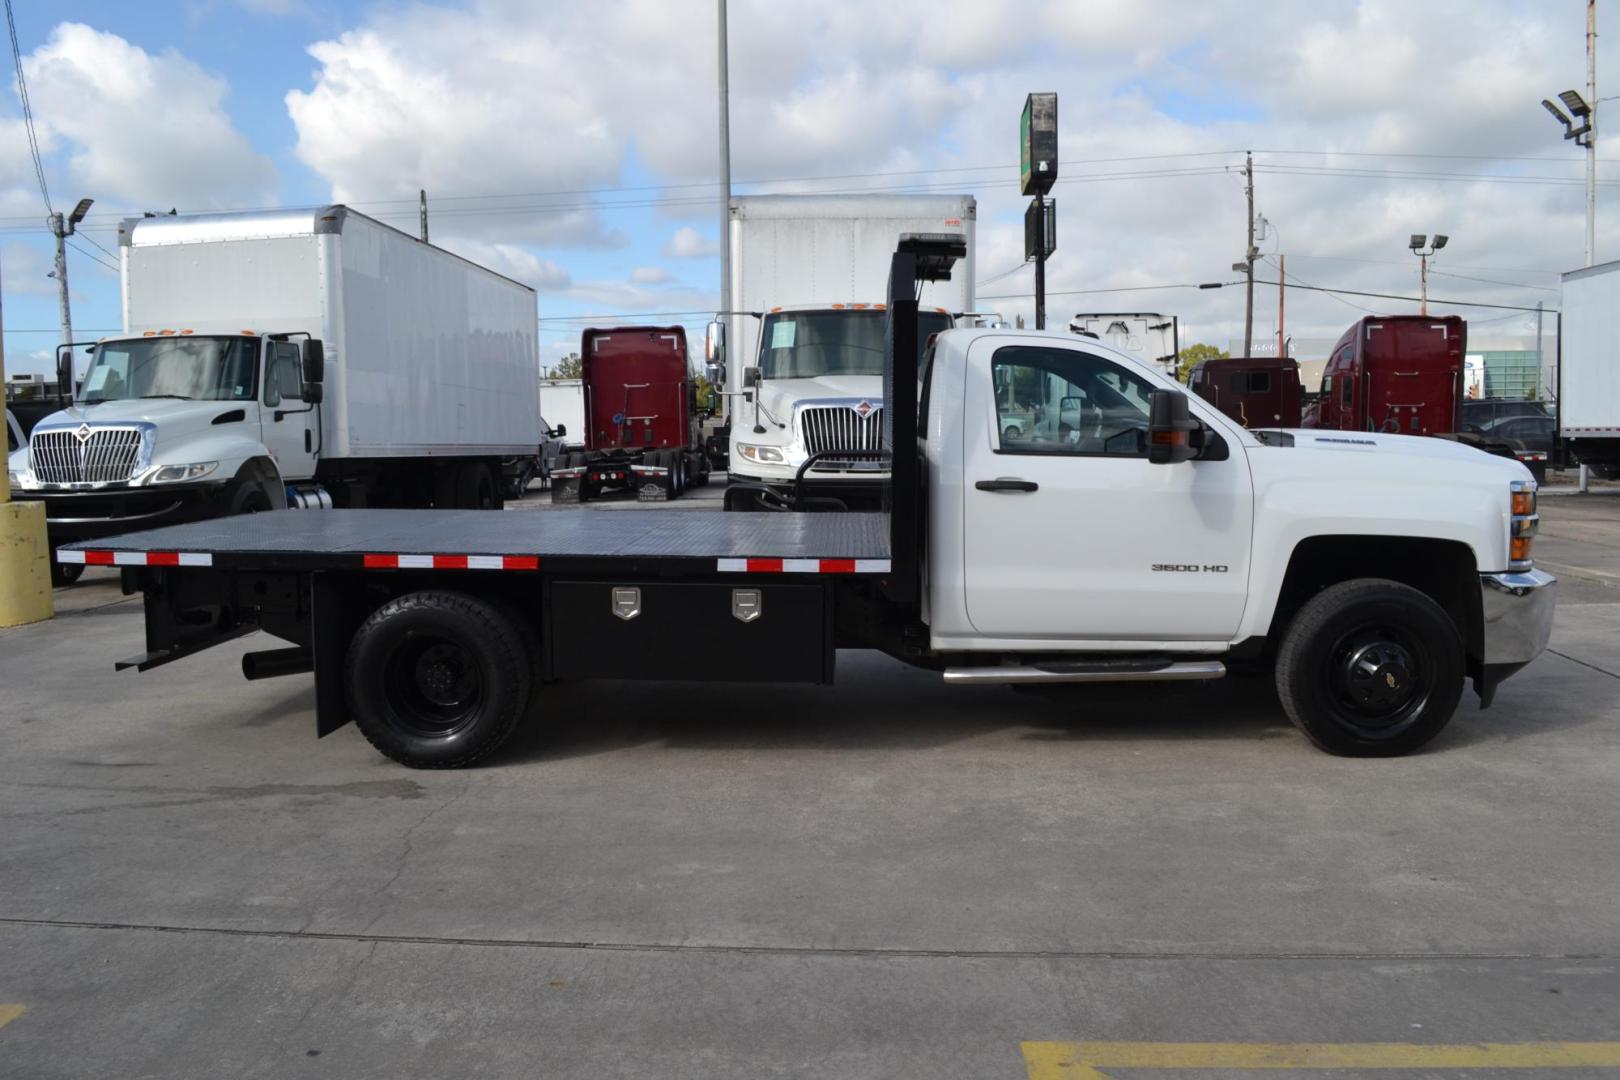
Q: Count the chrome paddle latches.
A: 2